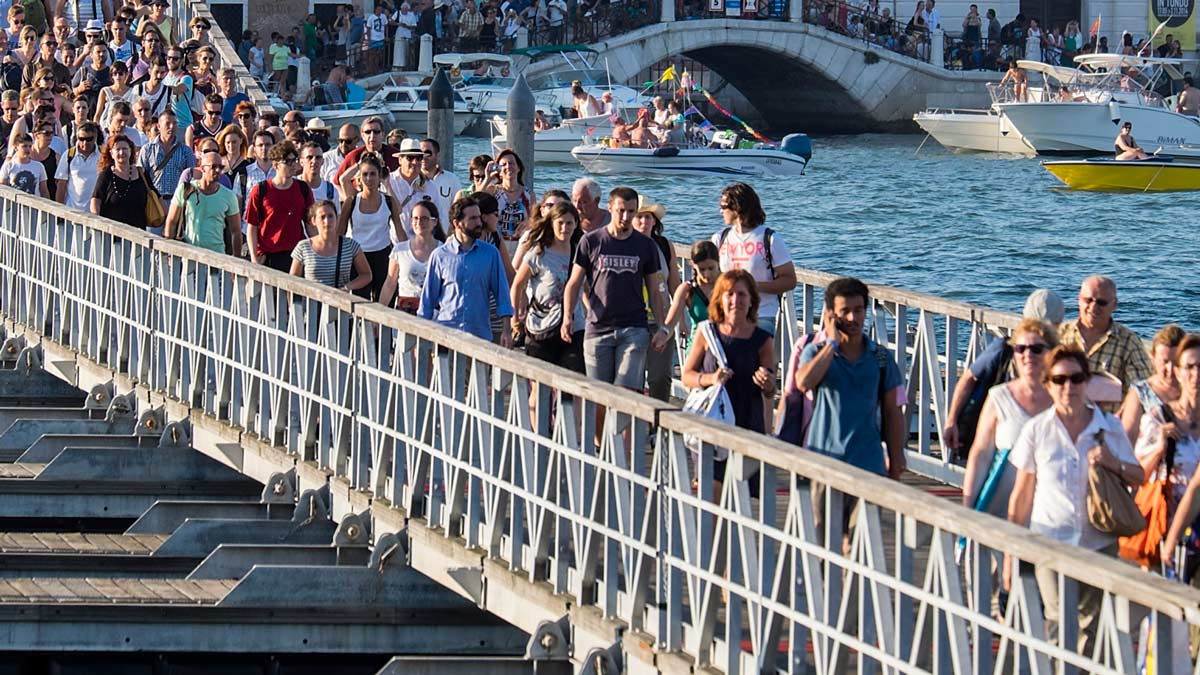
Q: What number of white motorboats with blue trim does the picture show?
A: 1